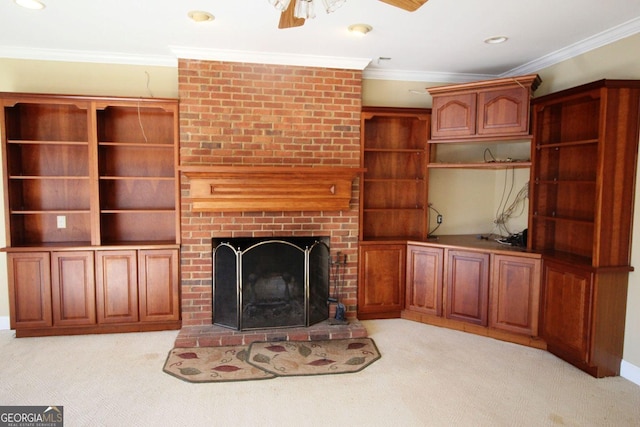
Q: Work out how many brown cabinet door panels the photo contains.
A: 11